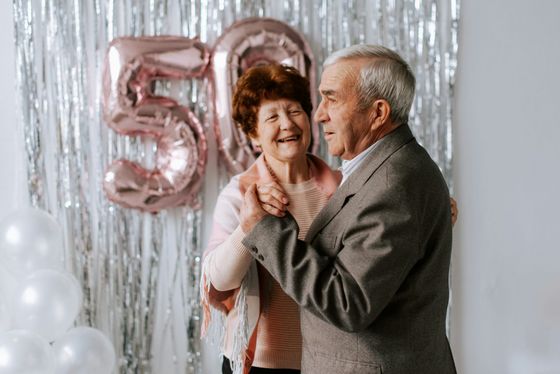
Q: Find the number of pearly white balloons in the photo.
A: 5